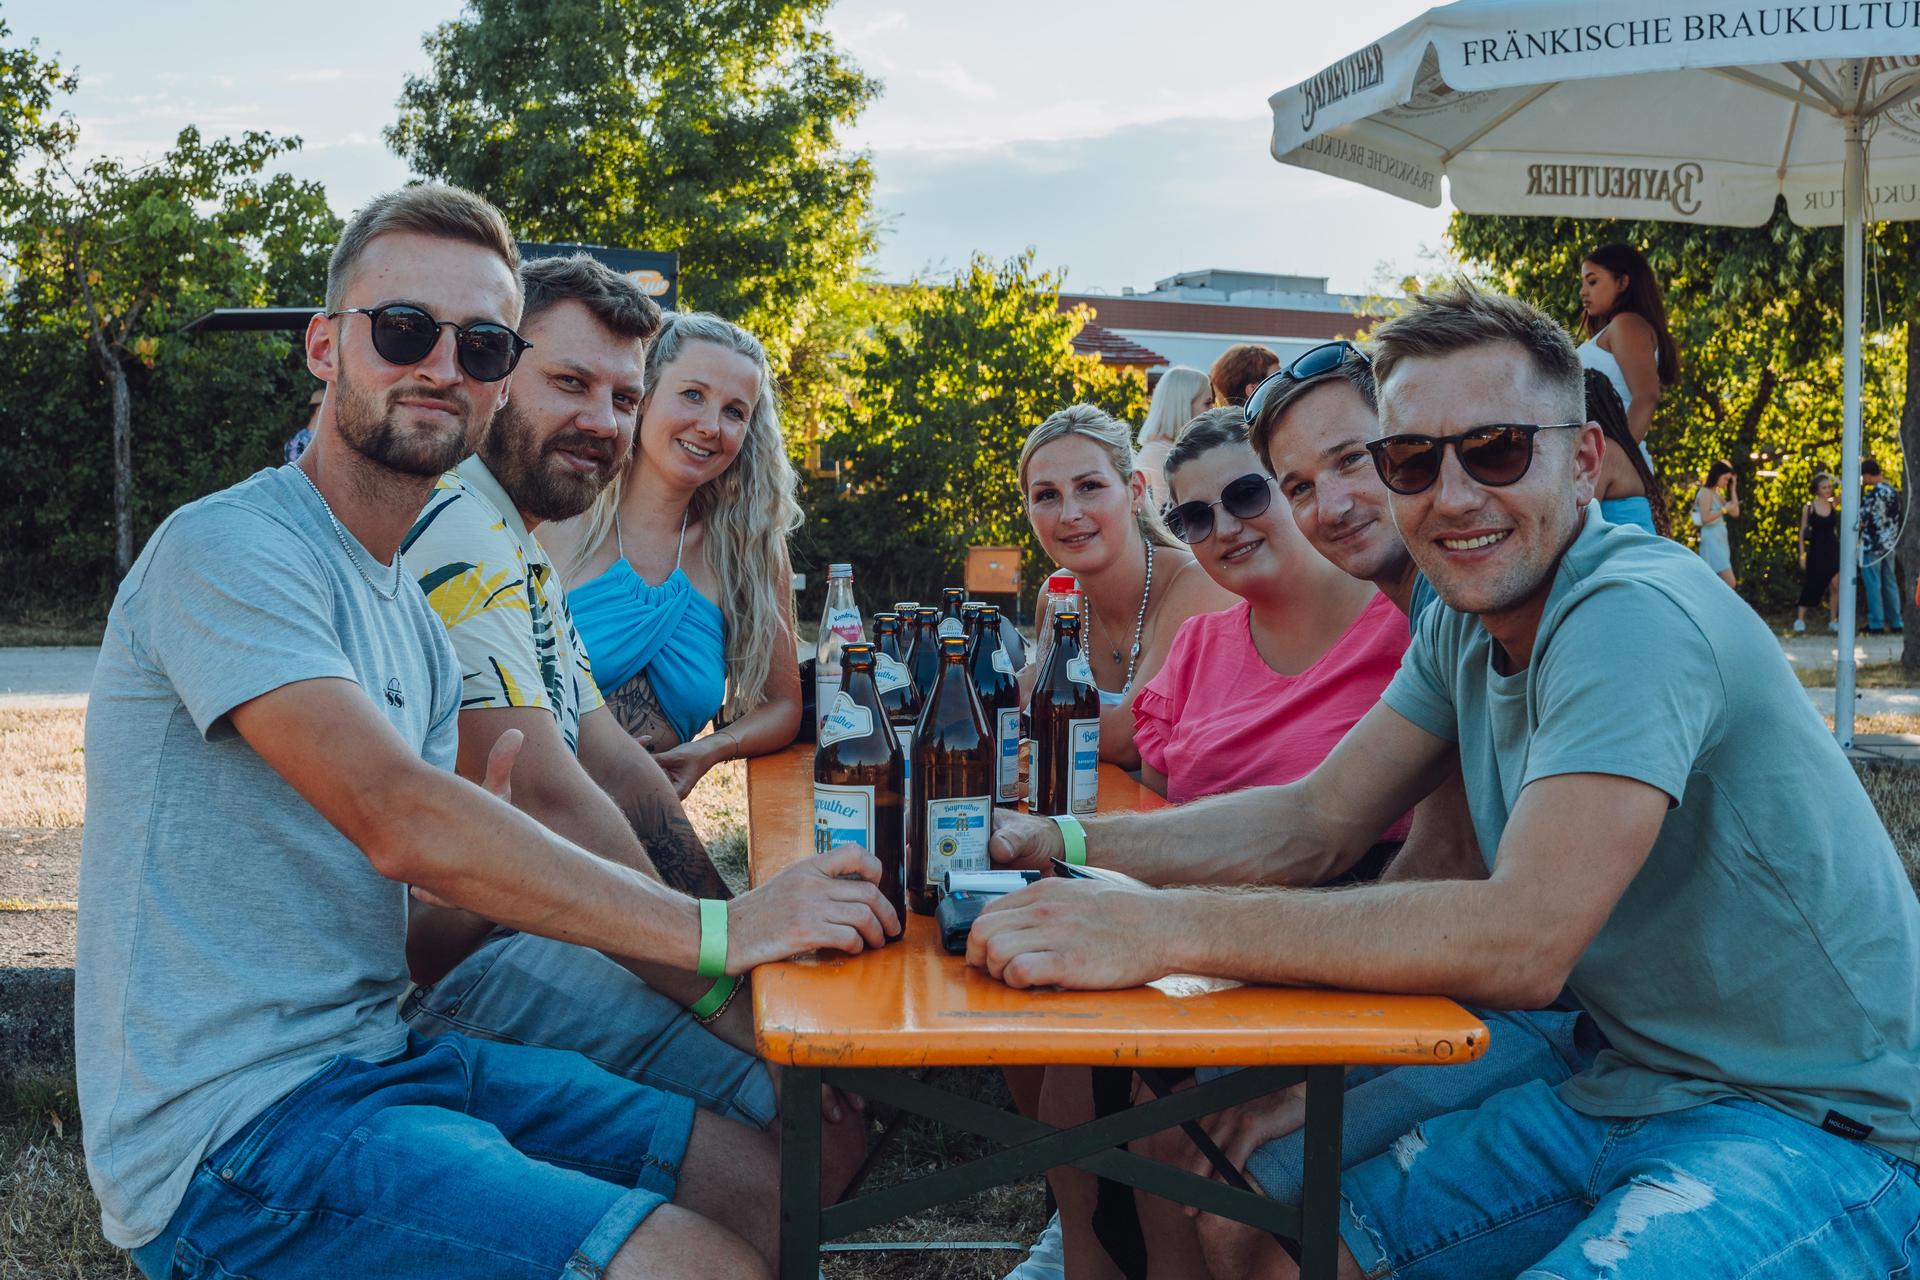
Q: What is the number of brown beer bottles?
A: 9